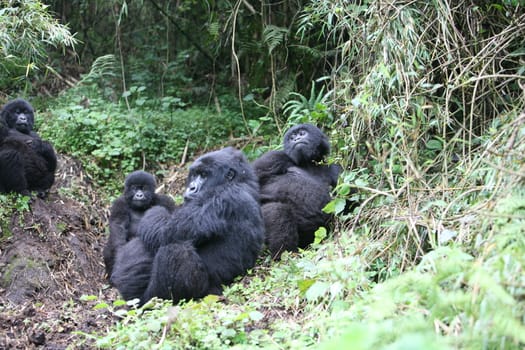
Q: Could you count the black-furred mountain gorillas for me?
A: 4